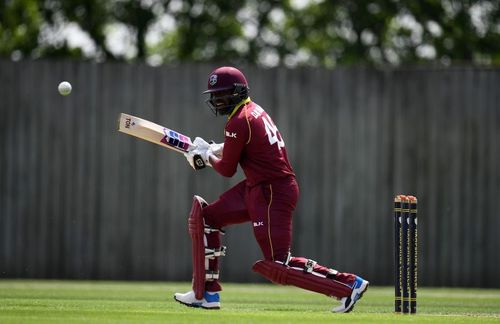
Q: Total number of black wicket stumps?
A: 3